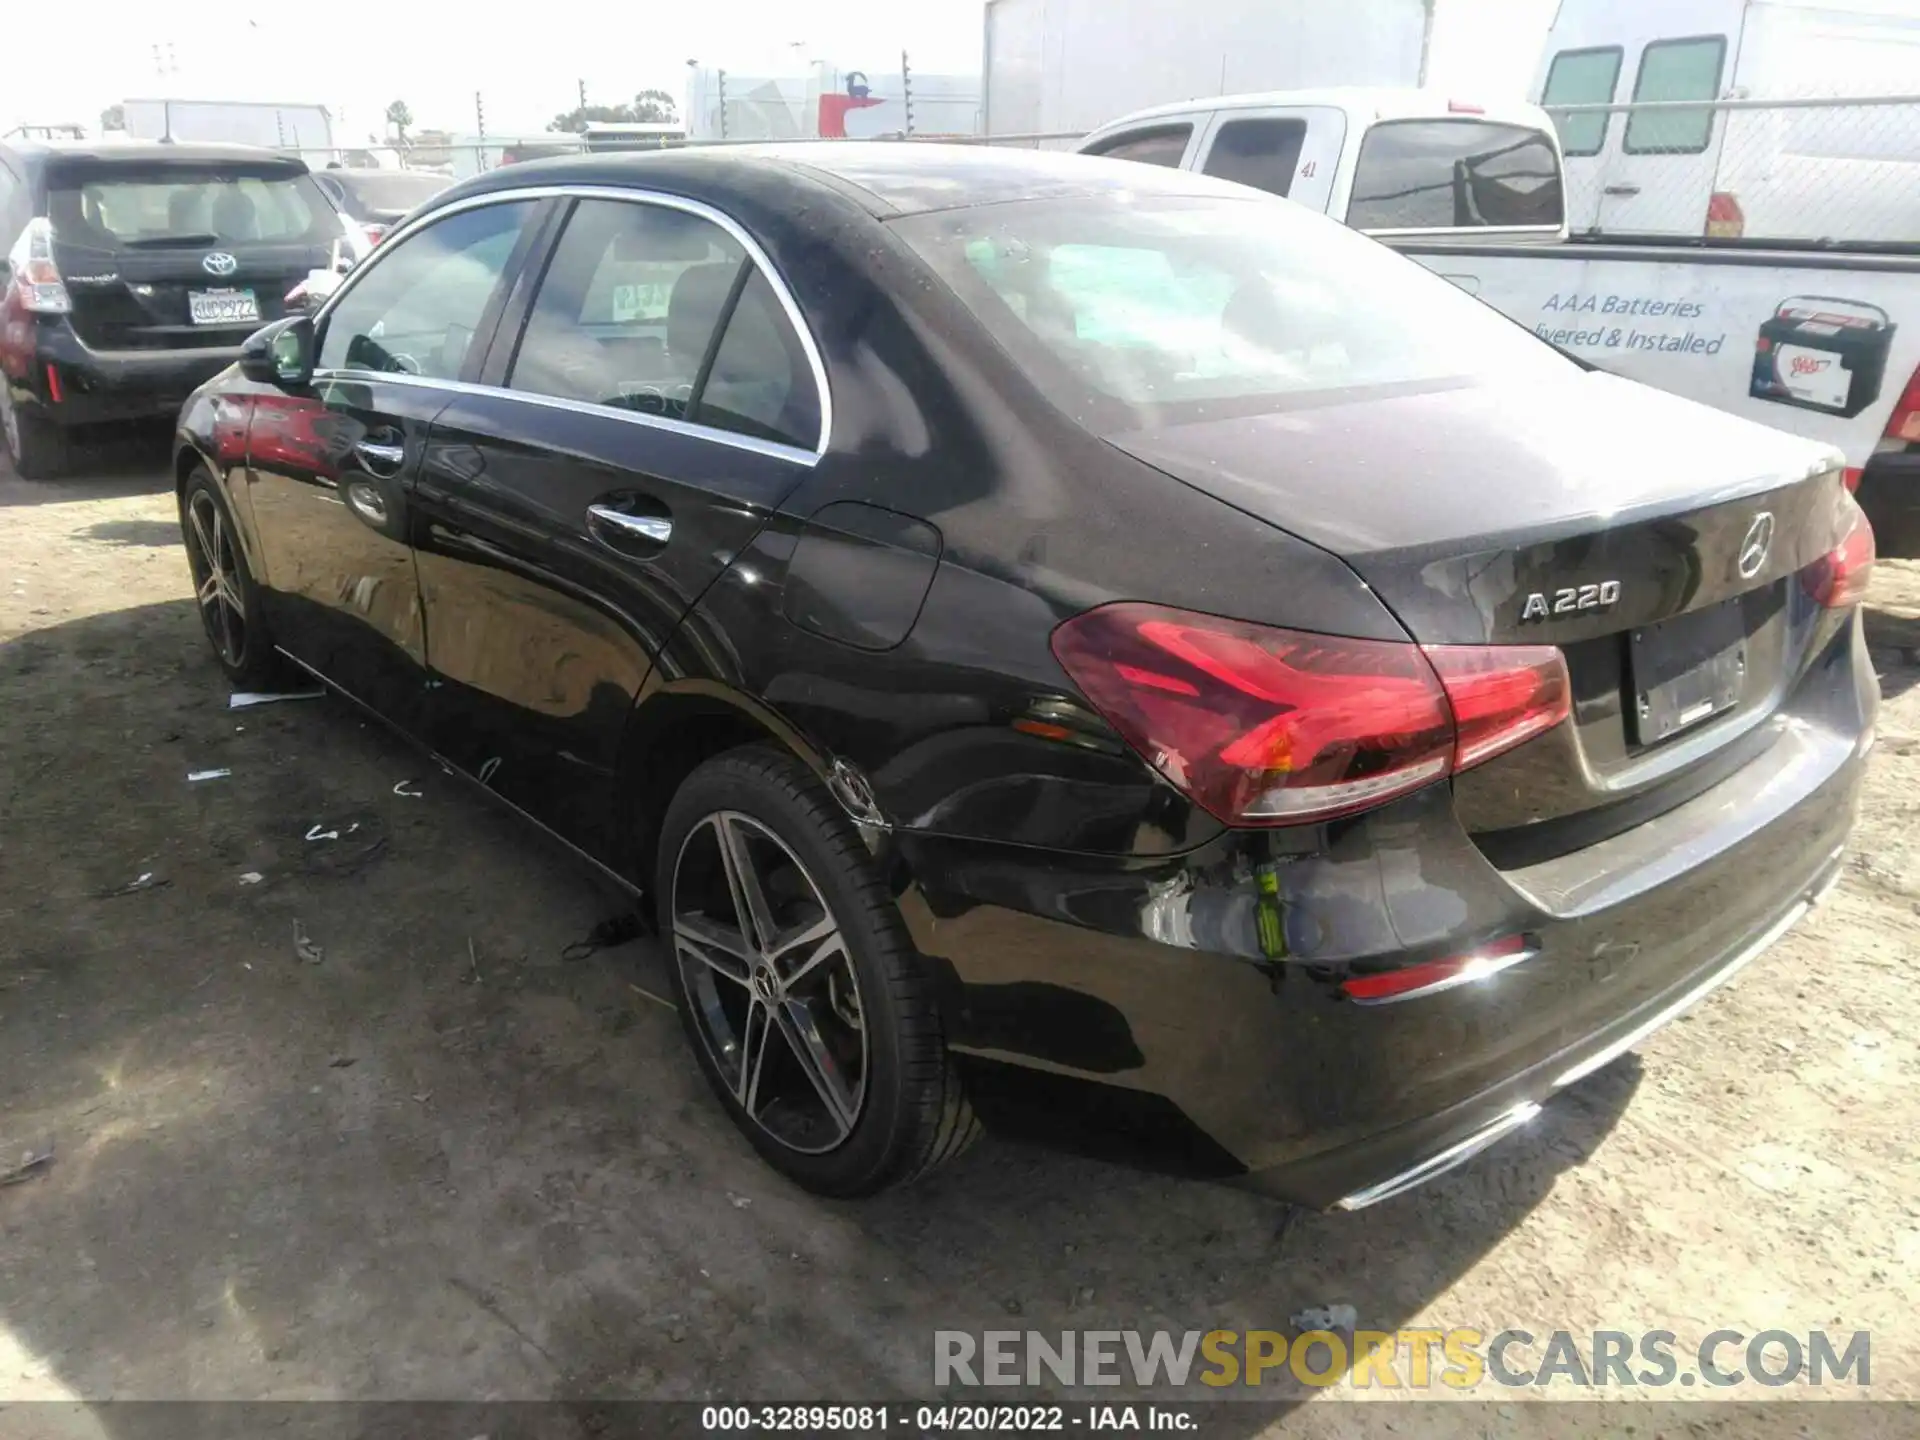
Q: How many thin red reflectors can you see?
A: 2